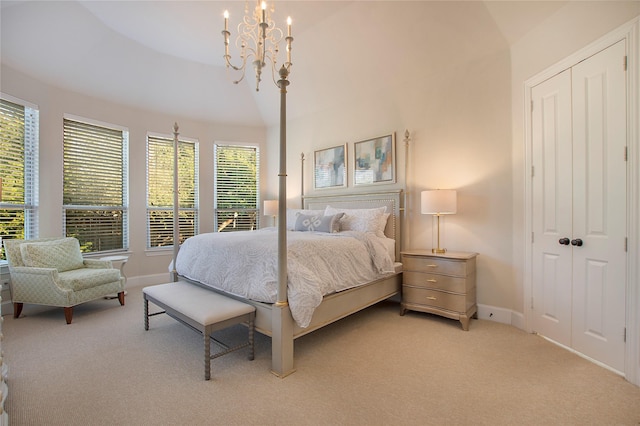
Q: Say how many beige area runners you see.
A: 0